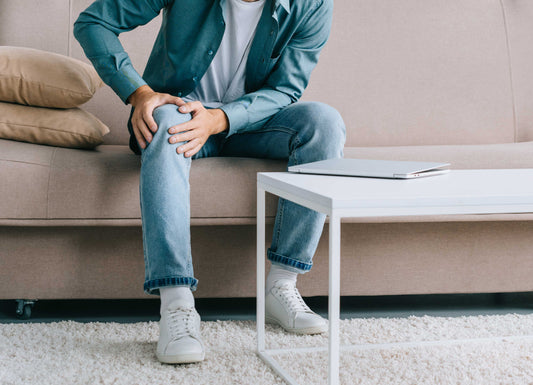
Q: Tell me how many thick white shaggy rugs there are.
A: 1